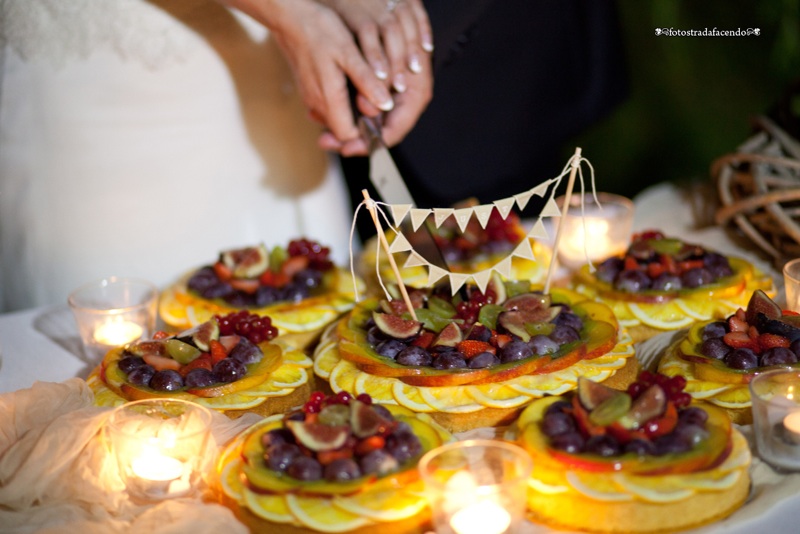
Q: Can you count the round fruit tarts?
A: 8